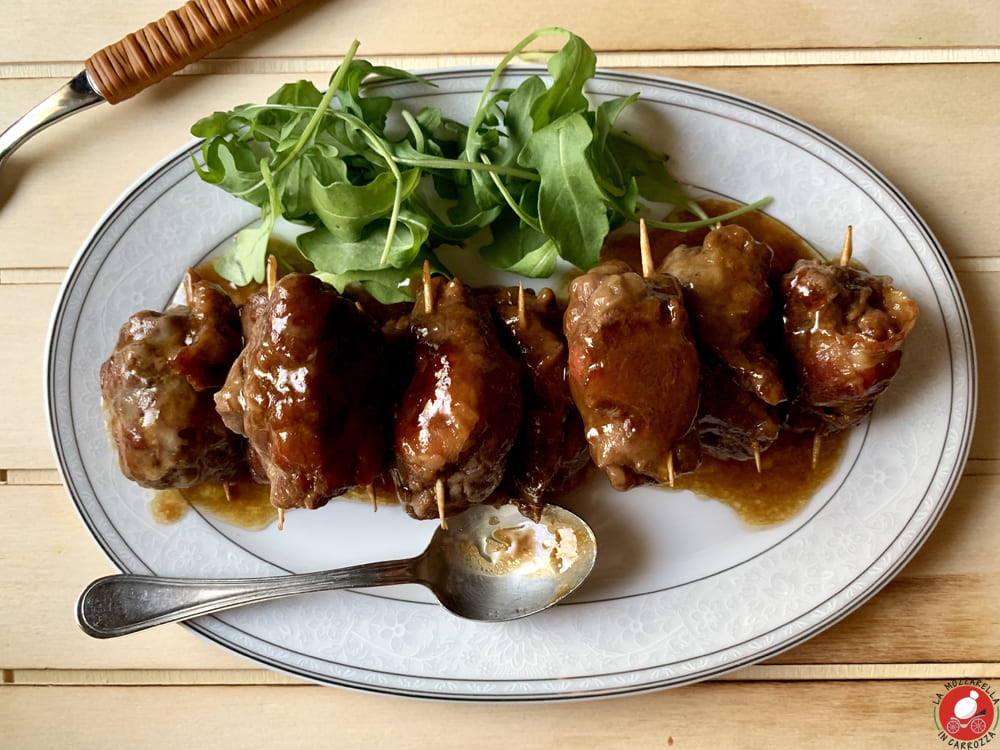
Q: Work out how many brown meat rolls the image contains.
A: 7